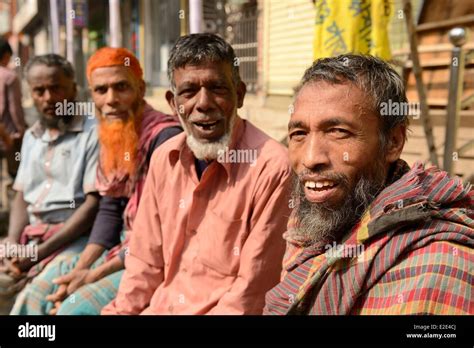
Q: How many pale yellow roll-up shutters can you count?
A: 1